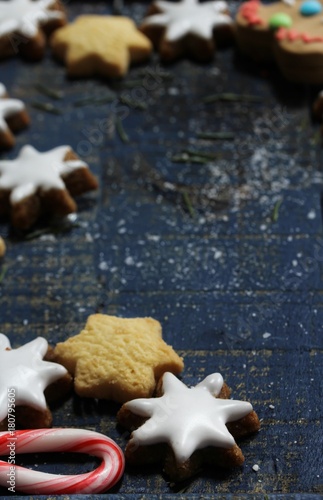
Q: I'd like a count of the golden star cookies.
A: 2